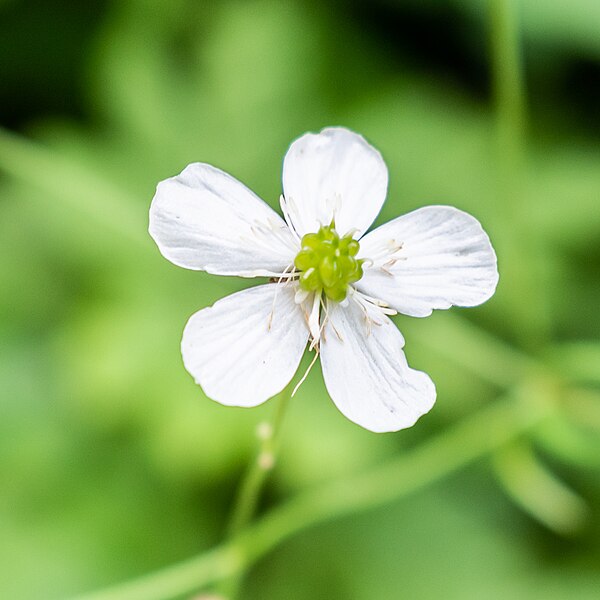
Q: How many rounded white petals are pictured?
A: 5